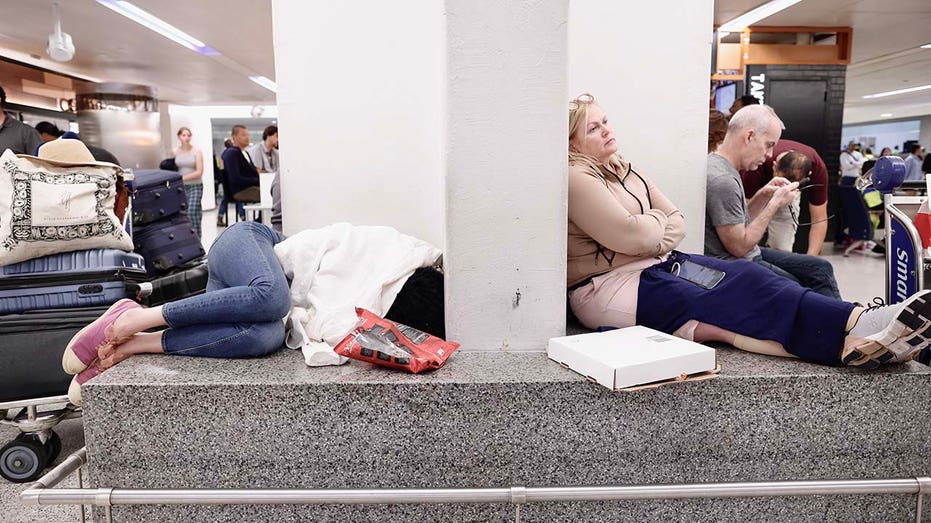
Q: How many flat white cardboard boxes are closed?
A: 1